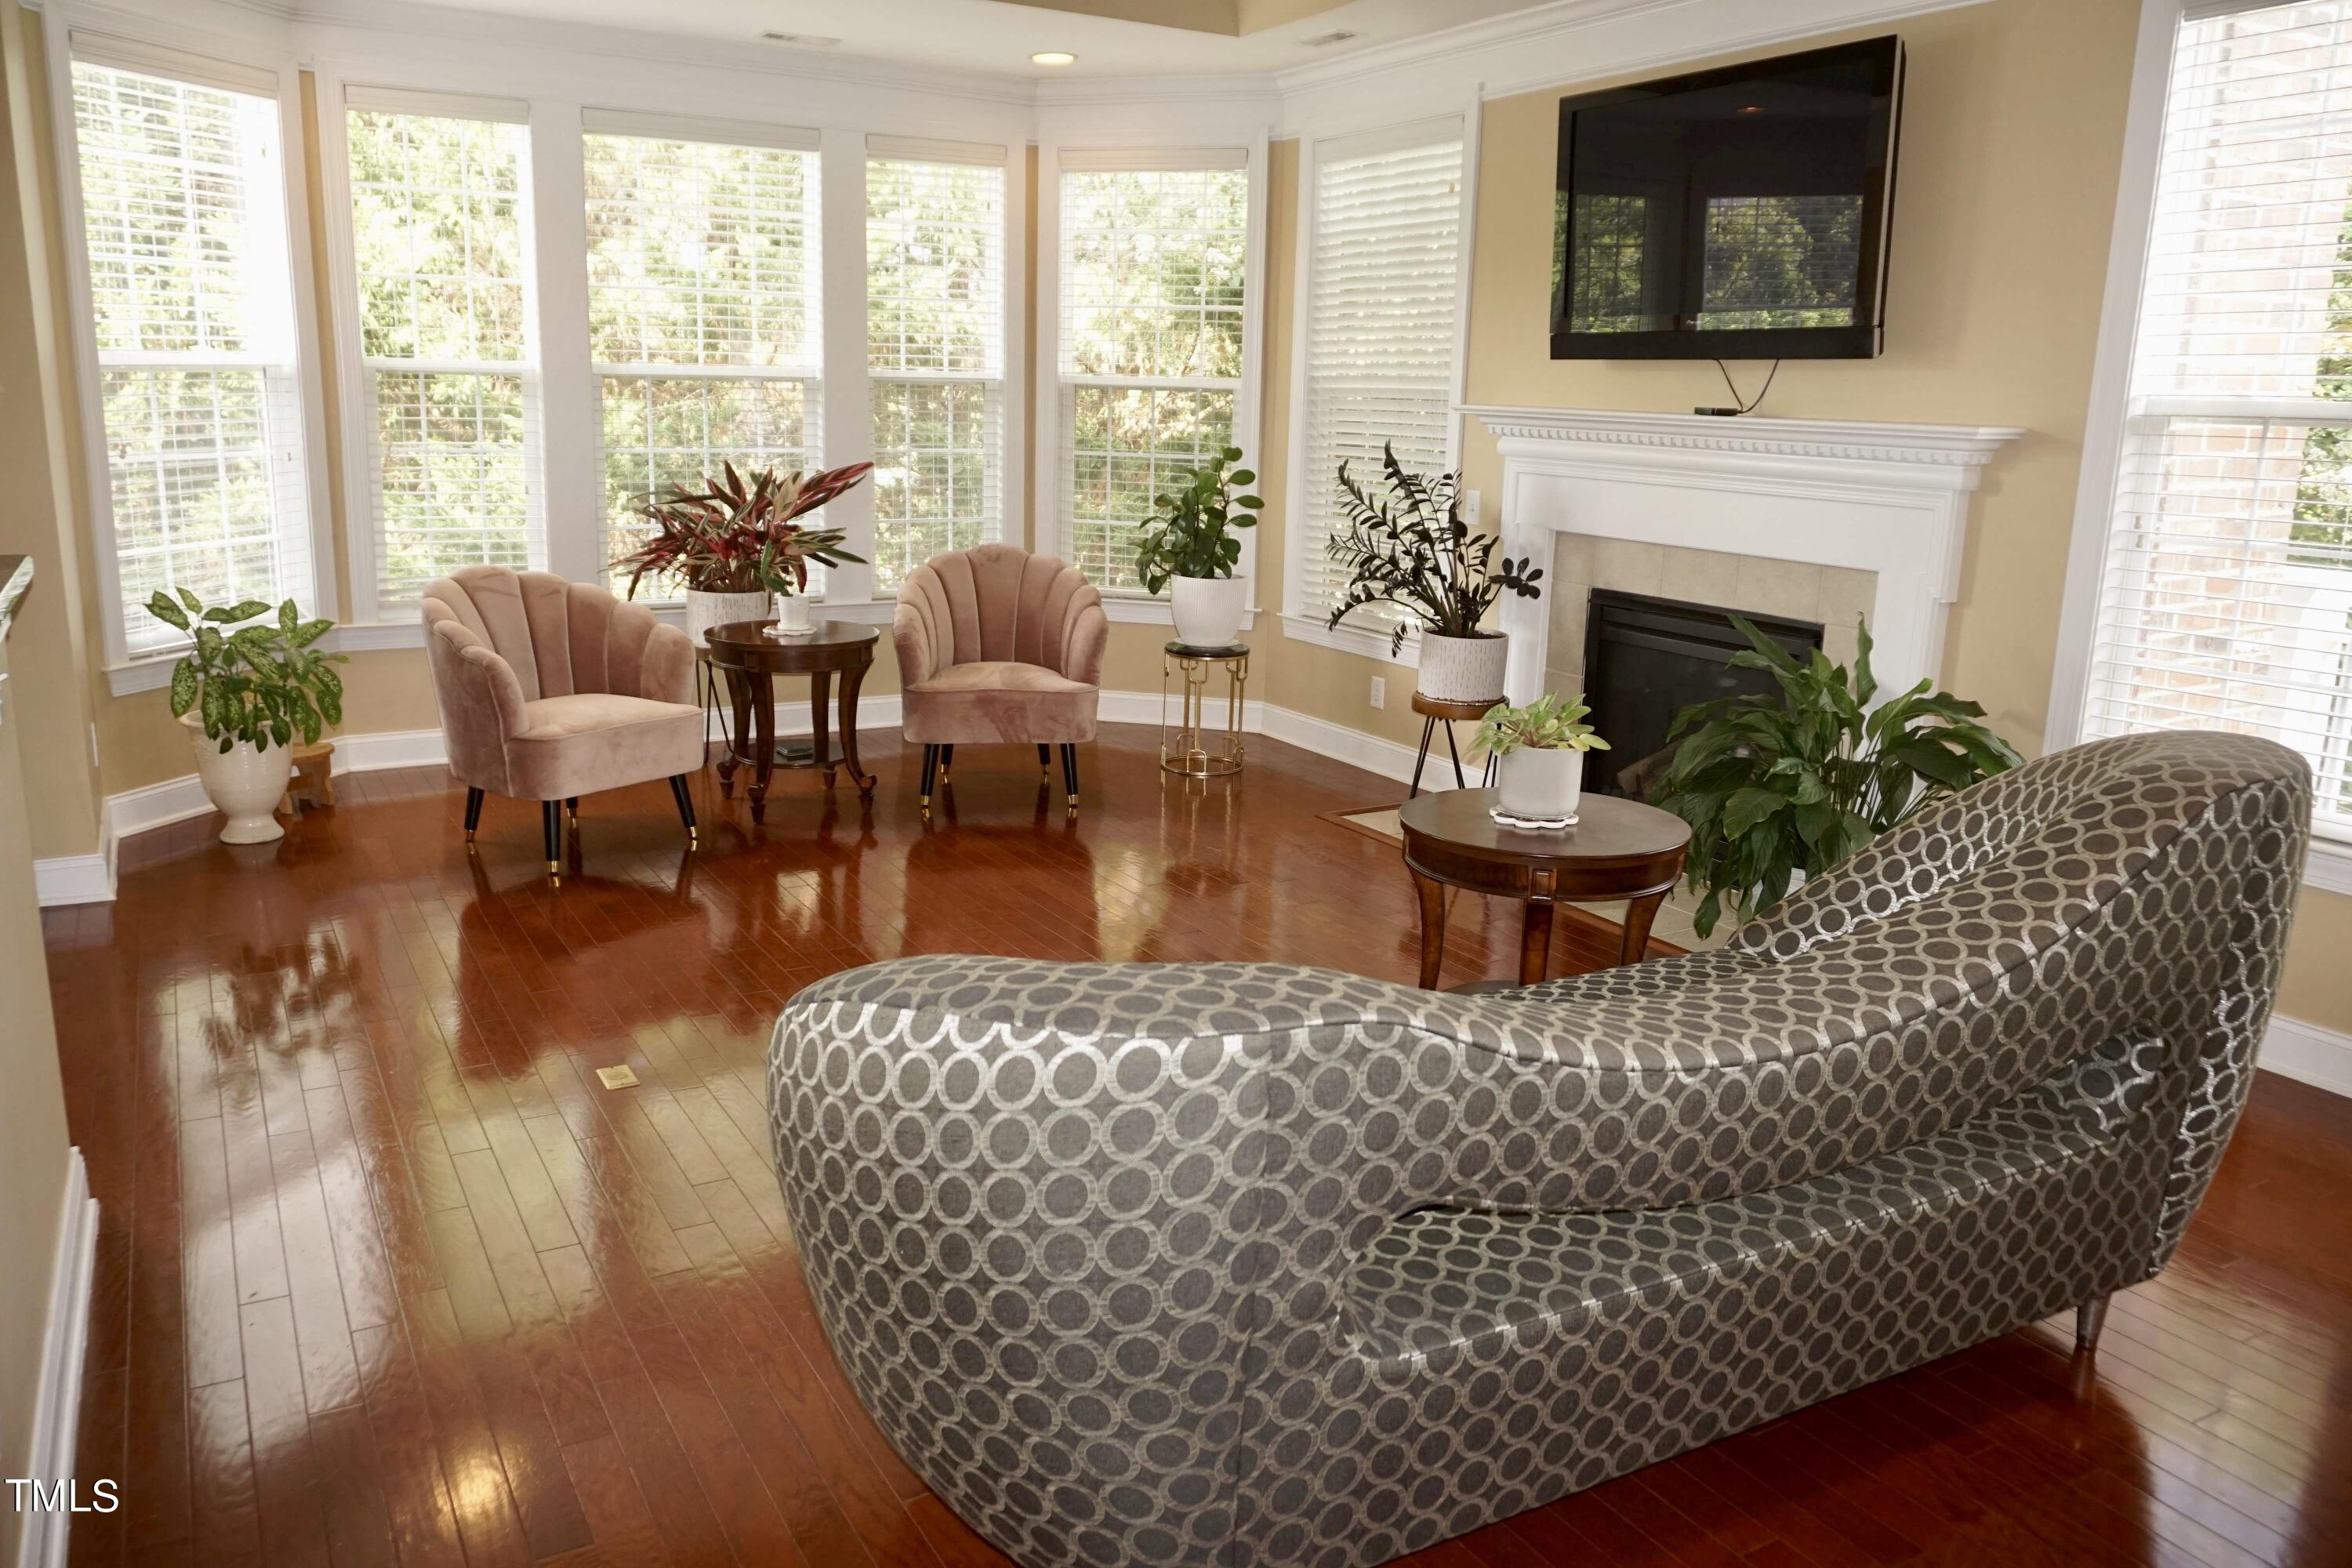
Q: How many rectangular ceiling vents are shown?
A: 2